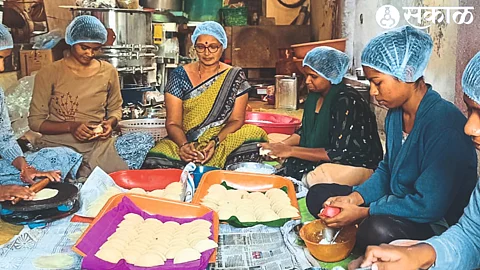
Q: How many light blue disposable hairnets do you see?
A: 6